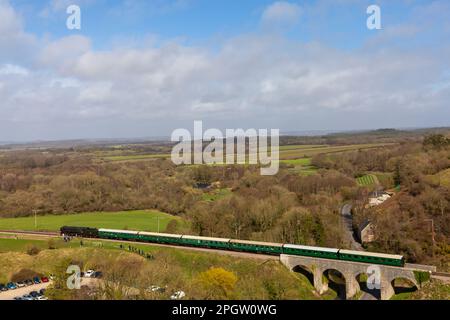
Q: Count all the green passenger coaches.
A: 6